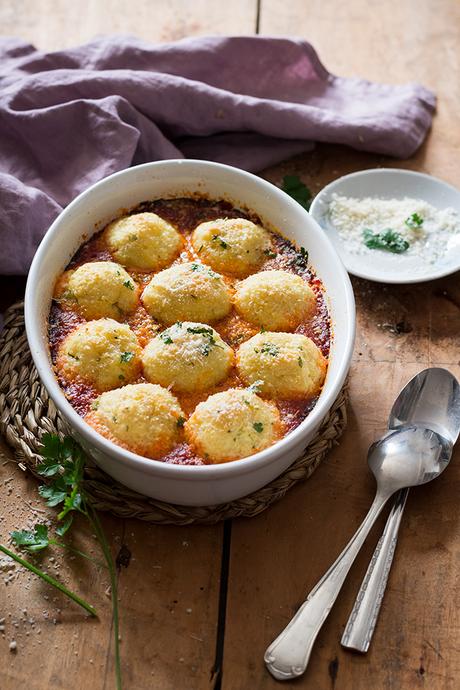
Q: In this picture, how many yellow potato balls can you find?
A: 10